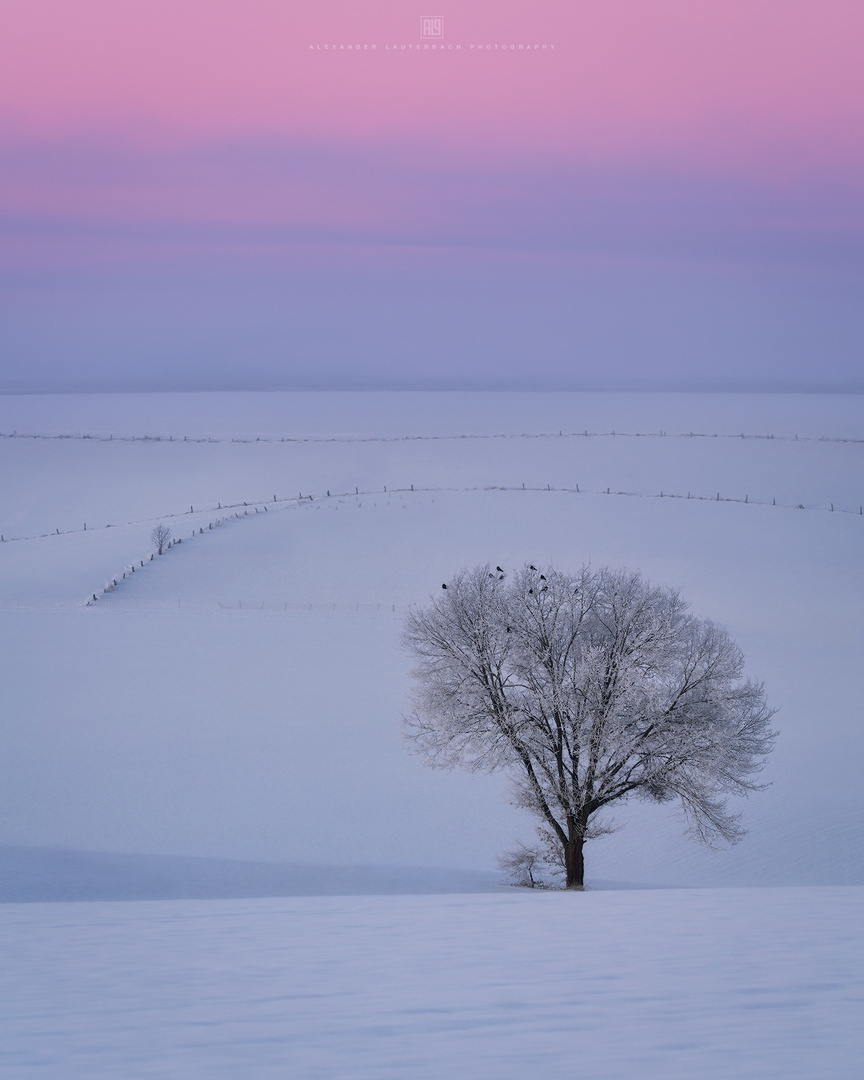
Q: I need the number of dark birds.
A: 10